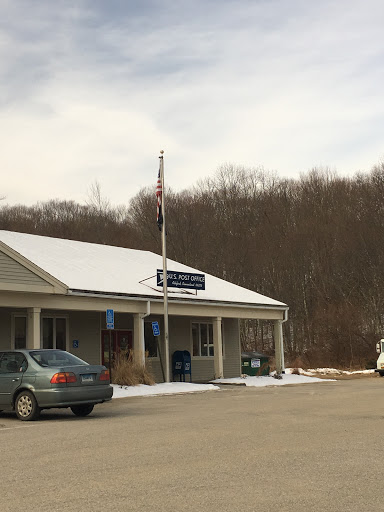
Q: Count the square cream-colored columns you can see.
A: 4